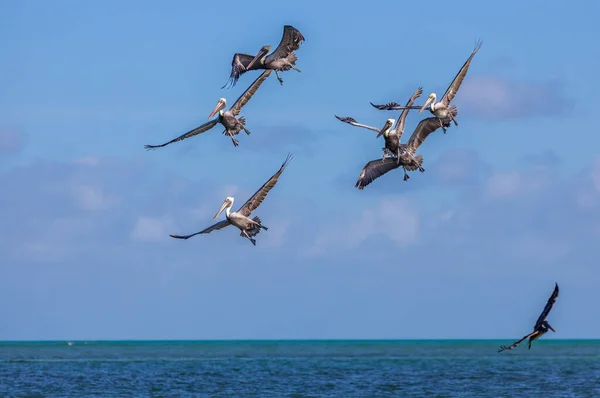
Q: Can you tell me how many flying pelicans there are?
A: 7